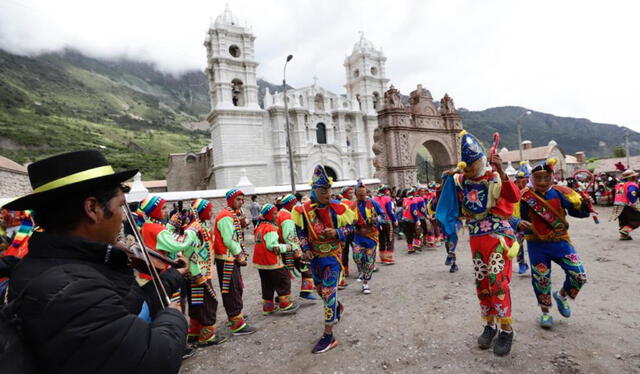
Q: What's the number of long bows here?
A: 1